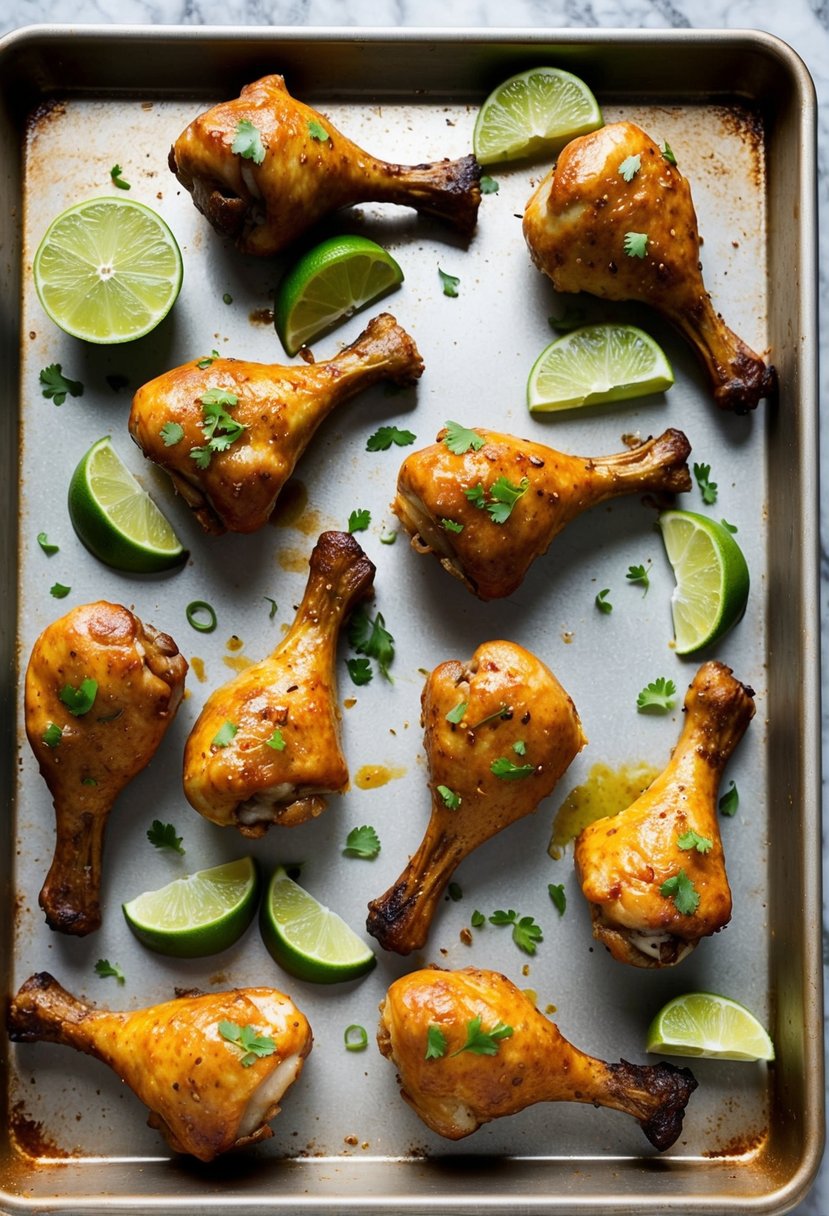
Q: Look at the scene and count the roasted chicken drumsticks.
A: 10